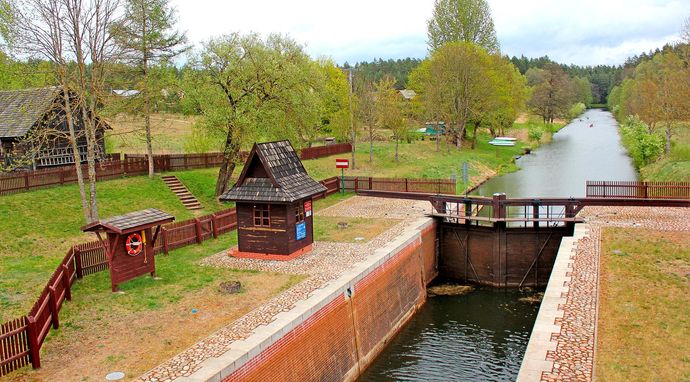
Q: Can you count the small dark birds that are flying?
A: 0